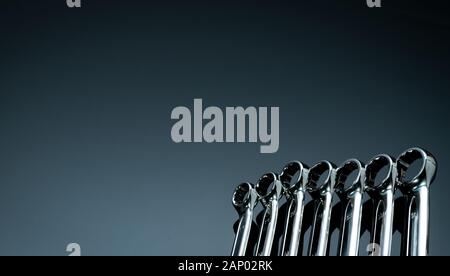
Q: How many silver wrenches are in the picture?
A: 7